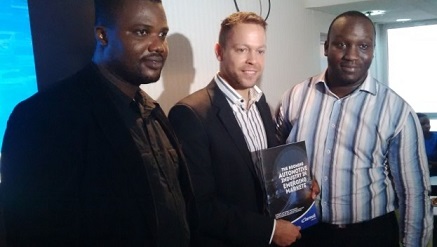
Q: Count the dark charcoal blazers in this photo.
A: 2